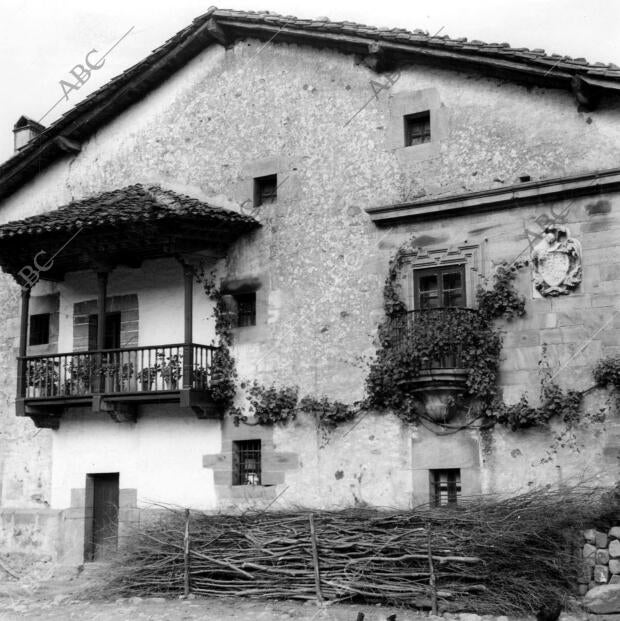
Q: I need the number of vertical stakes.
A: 3